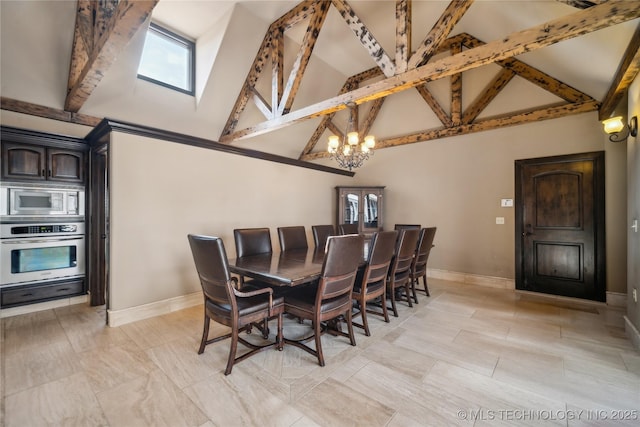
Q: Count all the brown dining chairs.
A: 10